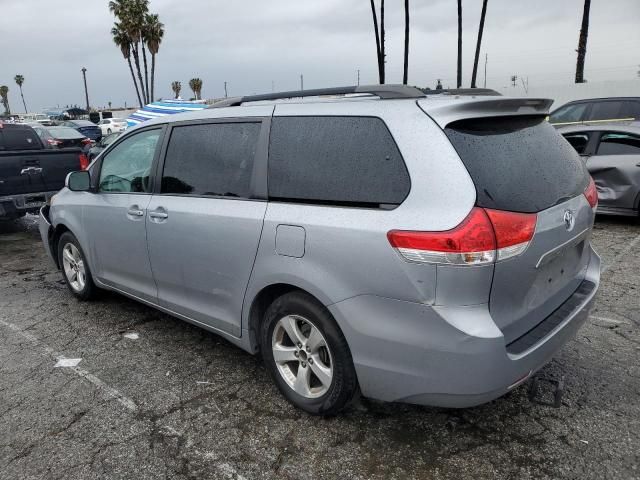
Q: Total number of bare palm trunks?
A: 6